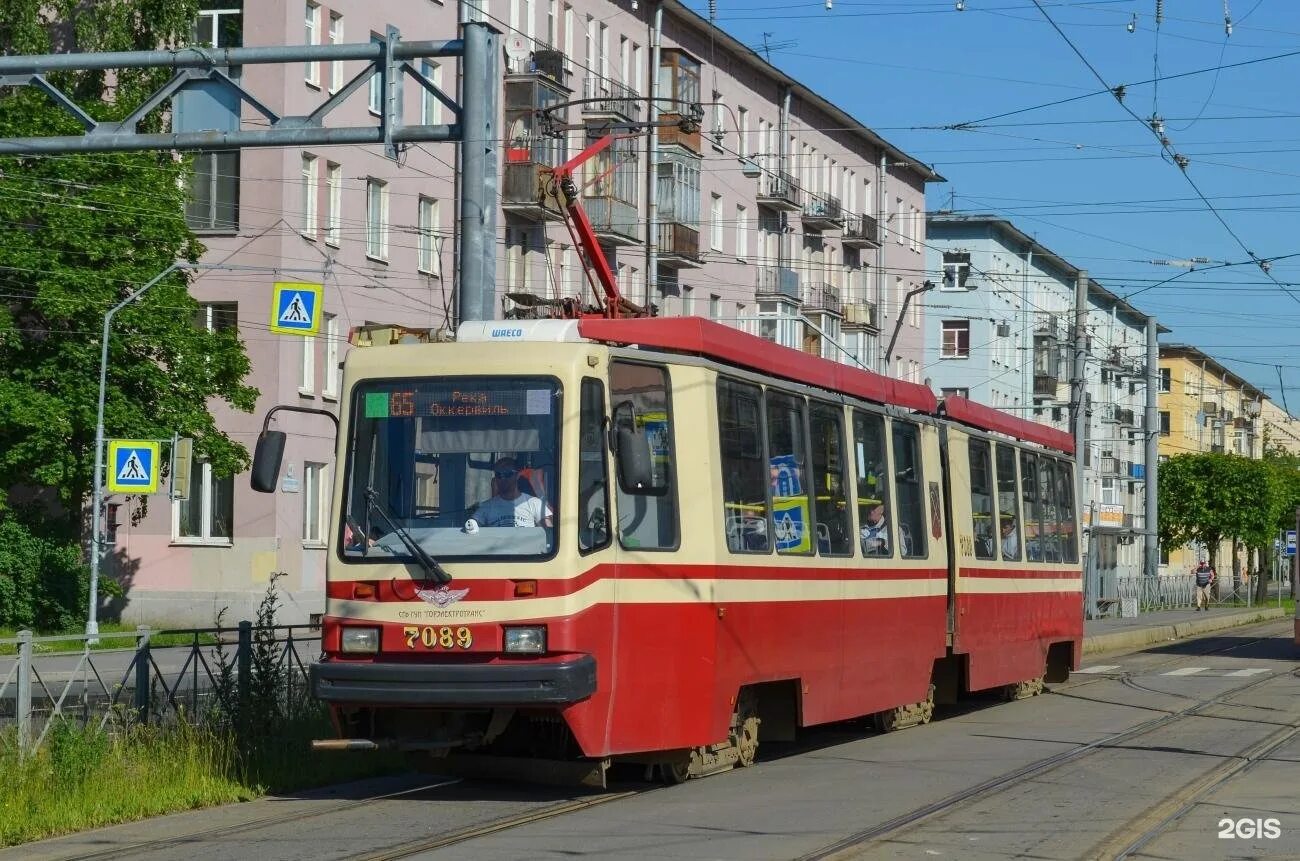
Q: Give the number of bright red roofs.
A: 2